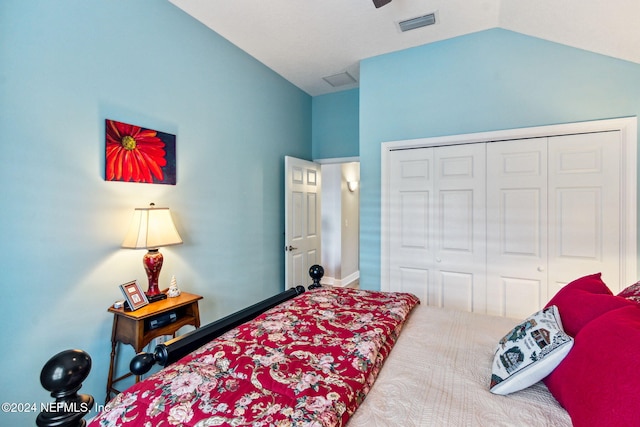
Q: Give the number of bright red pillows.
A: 2